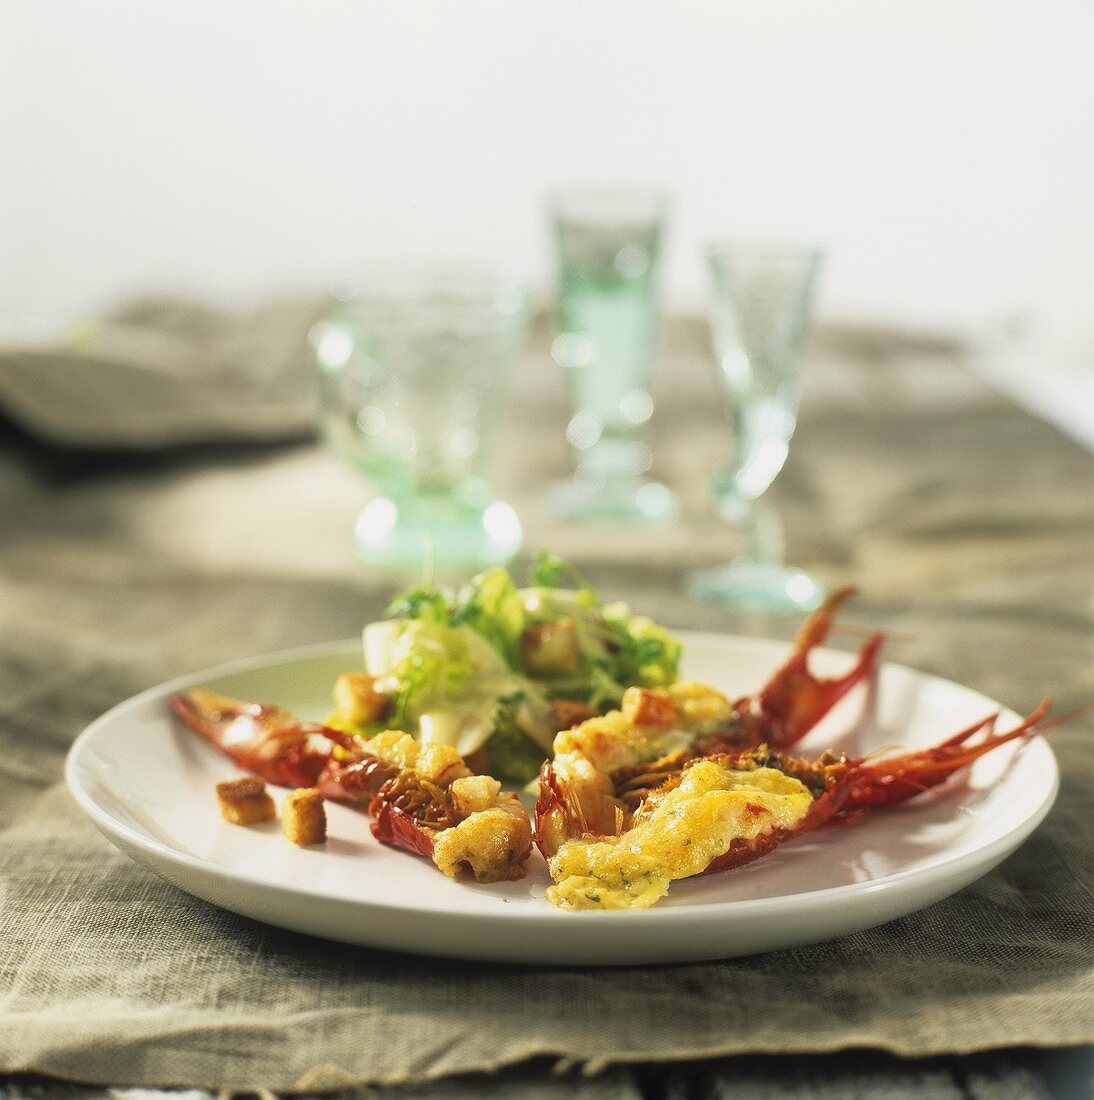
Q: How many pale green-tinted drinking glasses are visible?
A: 3